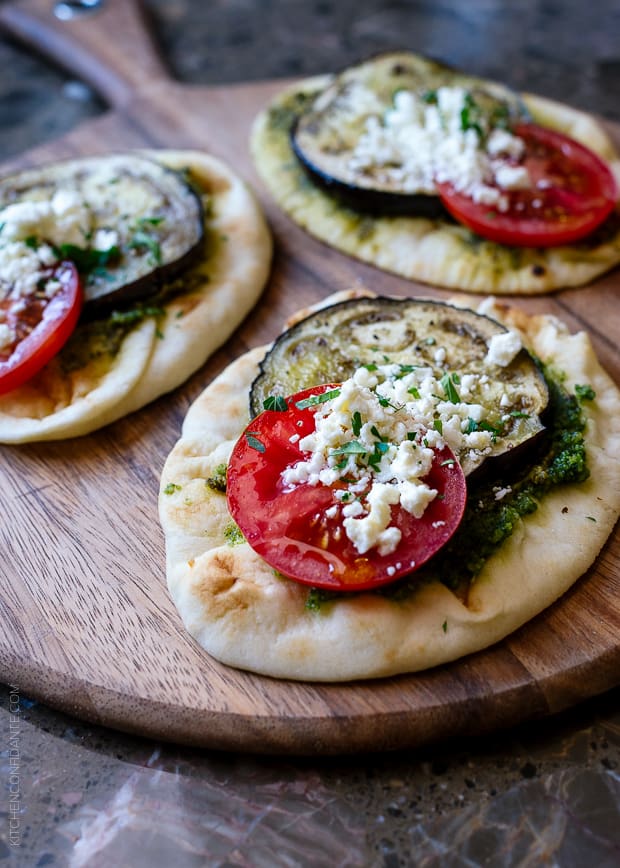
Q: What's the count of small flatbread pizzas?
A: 3